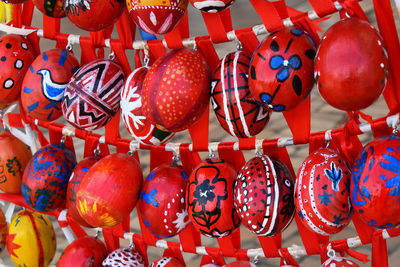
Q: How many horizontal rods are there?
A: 3